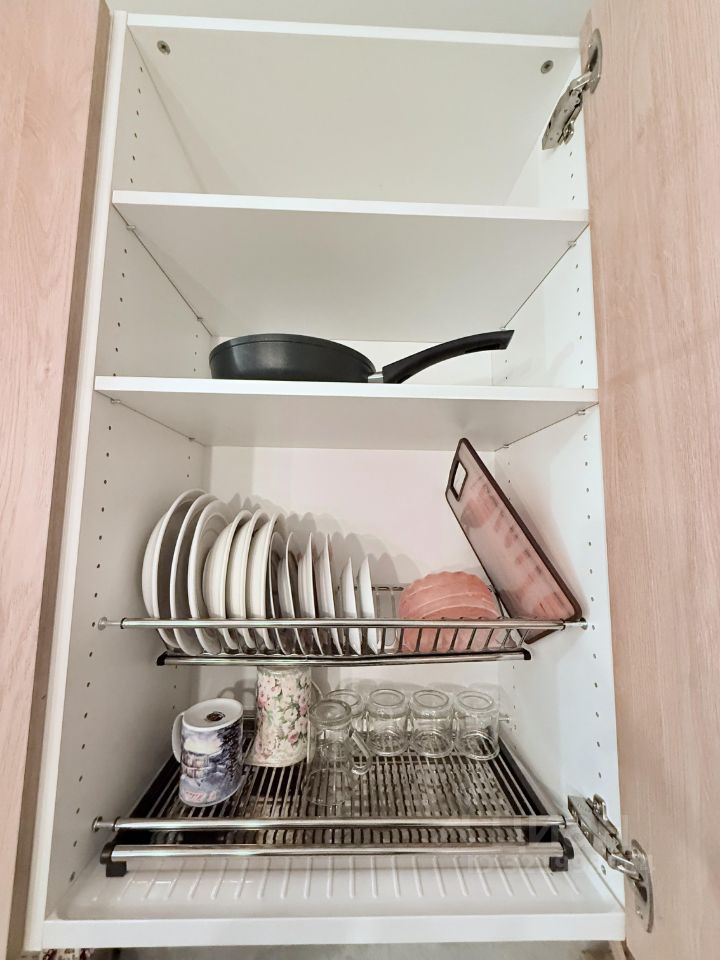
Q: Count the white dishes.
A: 12